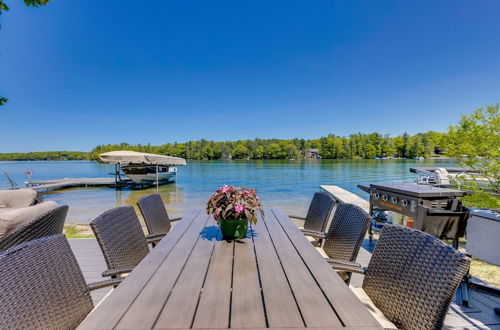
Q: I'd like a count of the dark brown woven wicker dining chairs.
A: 6